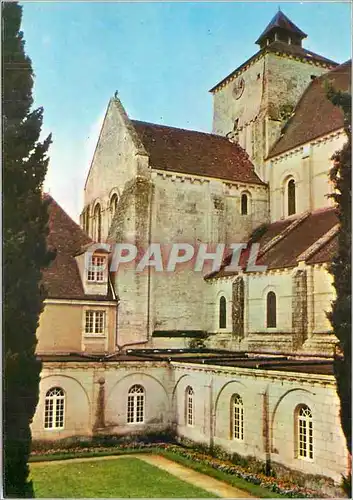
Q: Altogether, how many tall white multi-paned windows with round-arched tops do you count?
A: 5